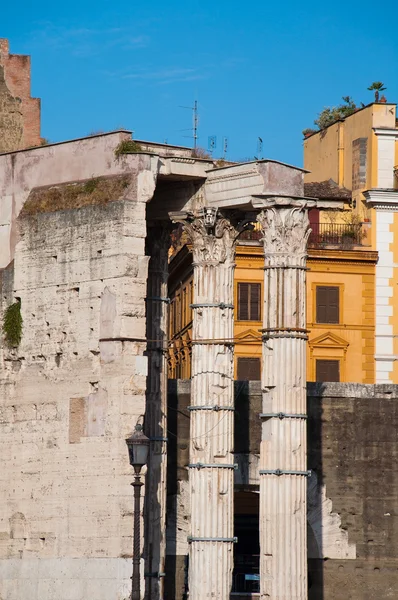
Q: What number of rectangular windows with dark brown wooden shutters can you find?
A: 4